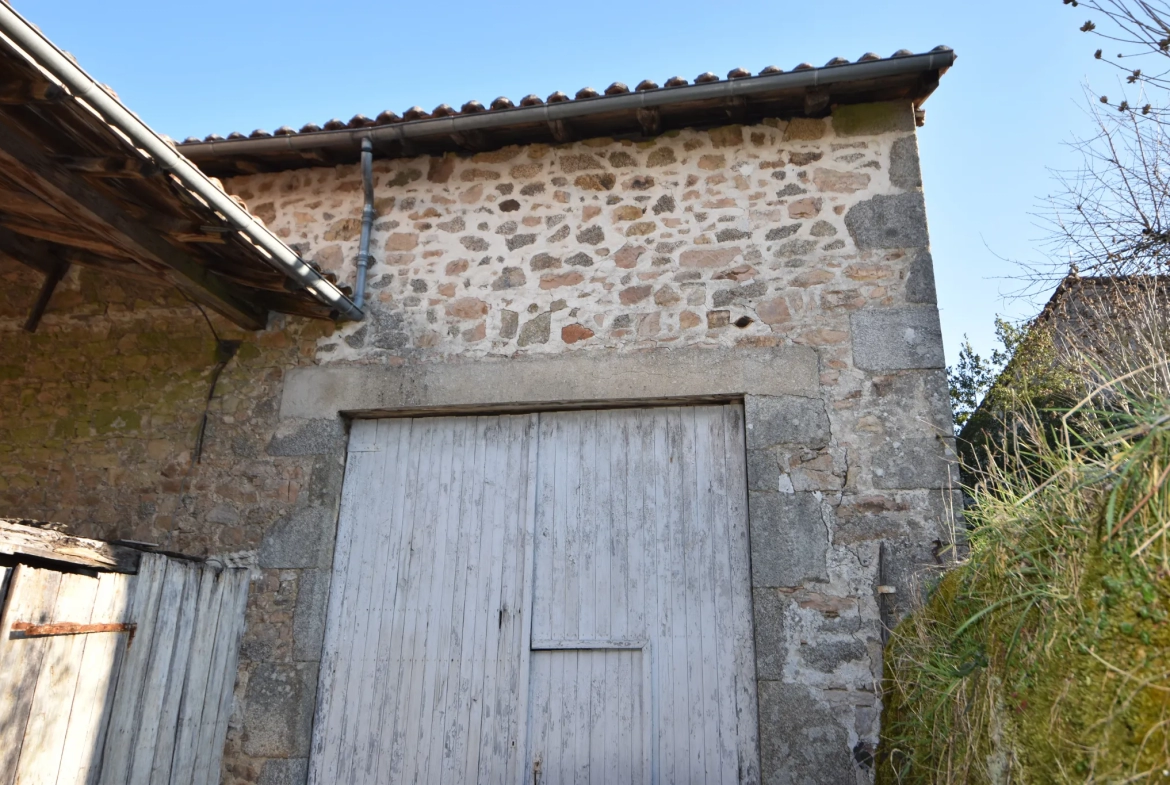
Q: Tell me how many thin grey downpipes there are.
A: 1